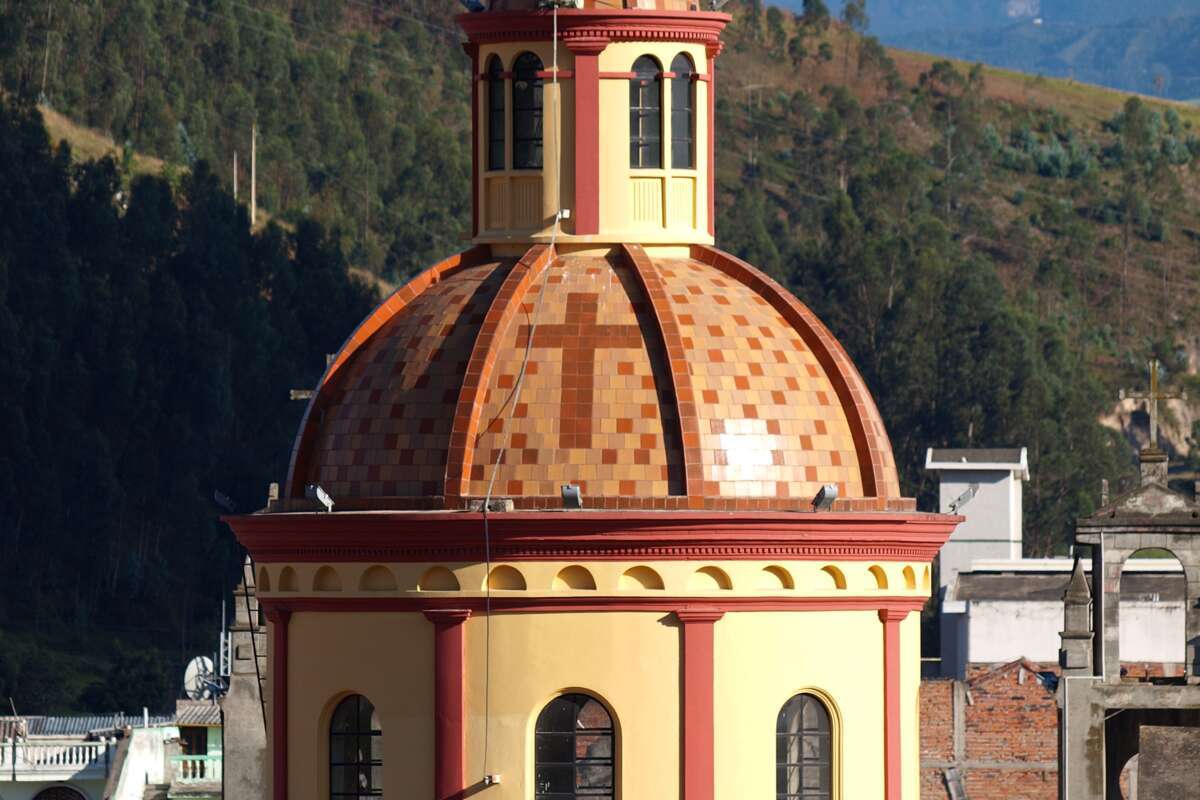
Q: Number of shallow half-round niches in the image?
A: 14